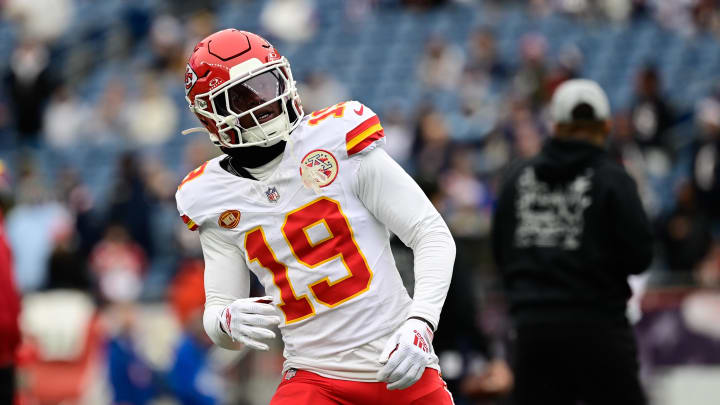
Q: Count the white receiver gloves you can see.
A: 2